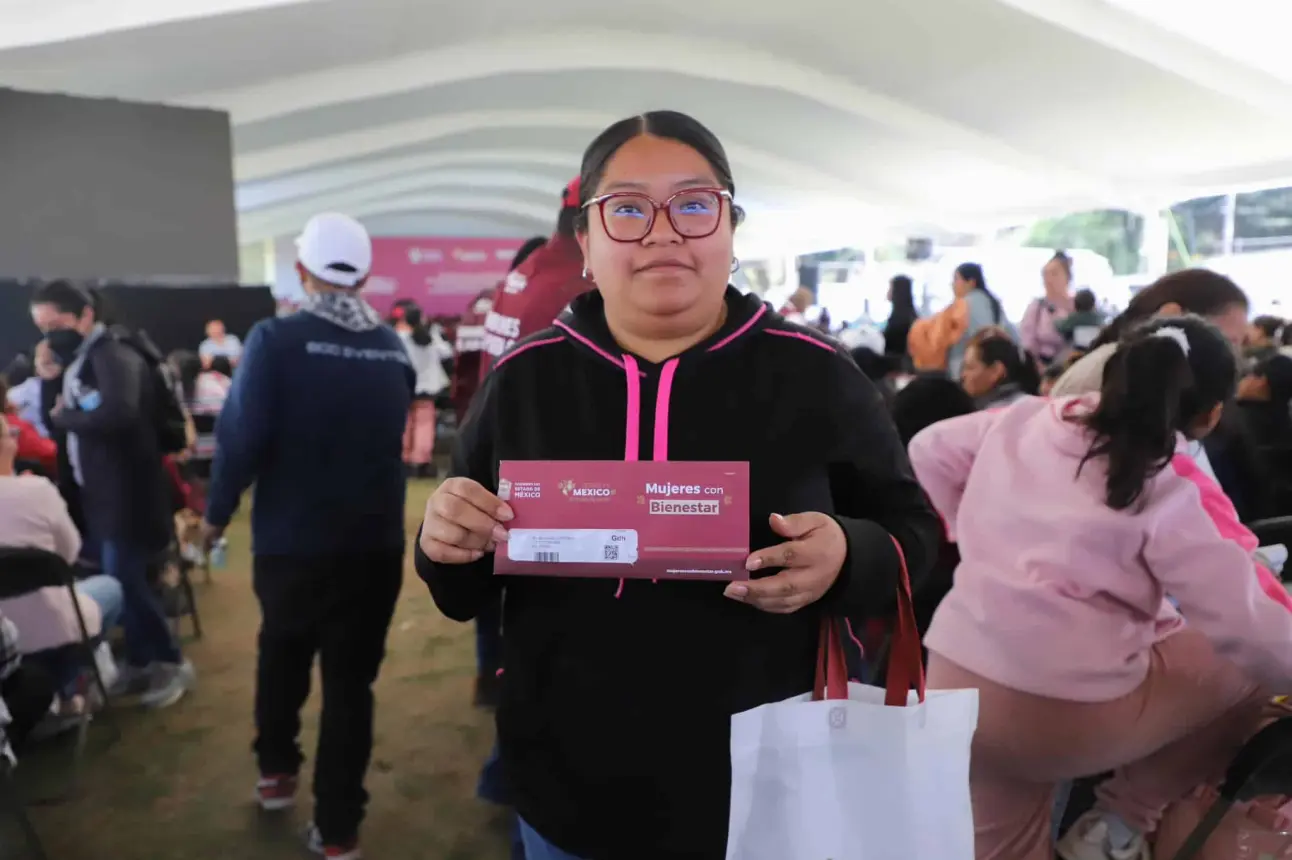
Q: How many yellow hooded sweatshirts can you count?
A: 0